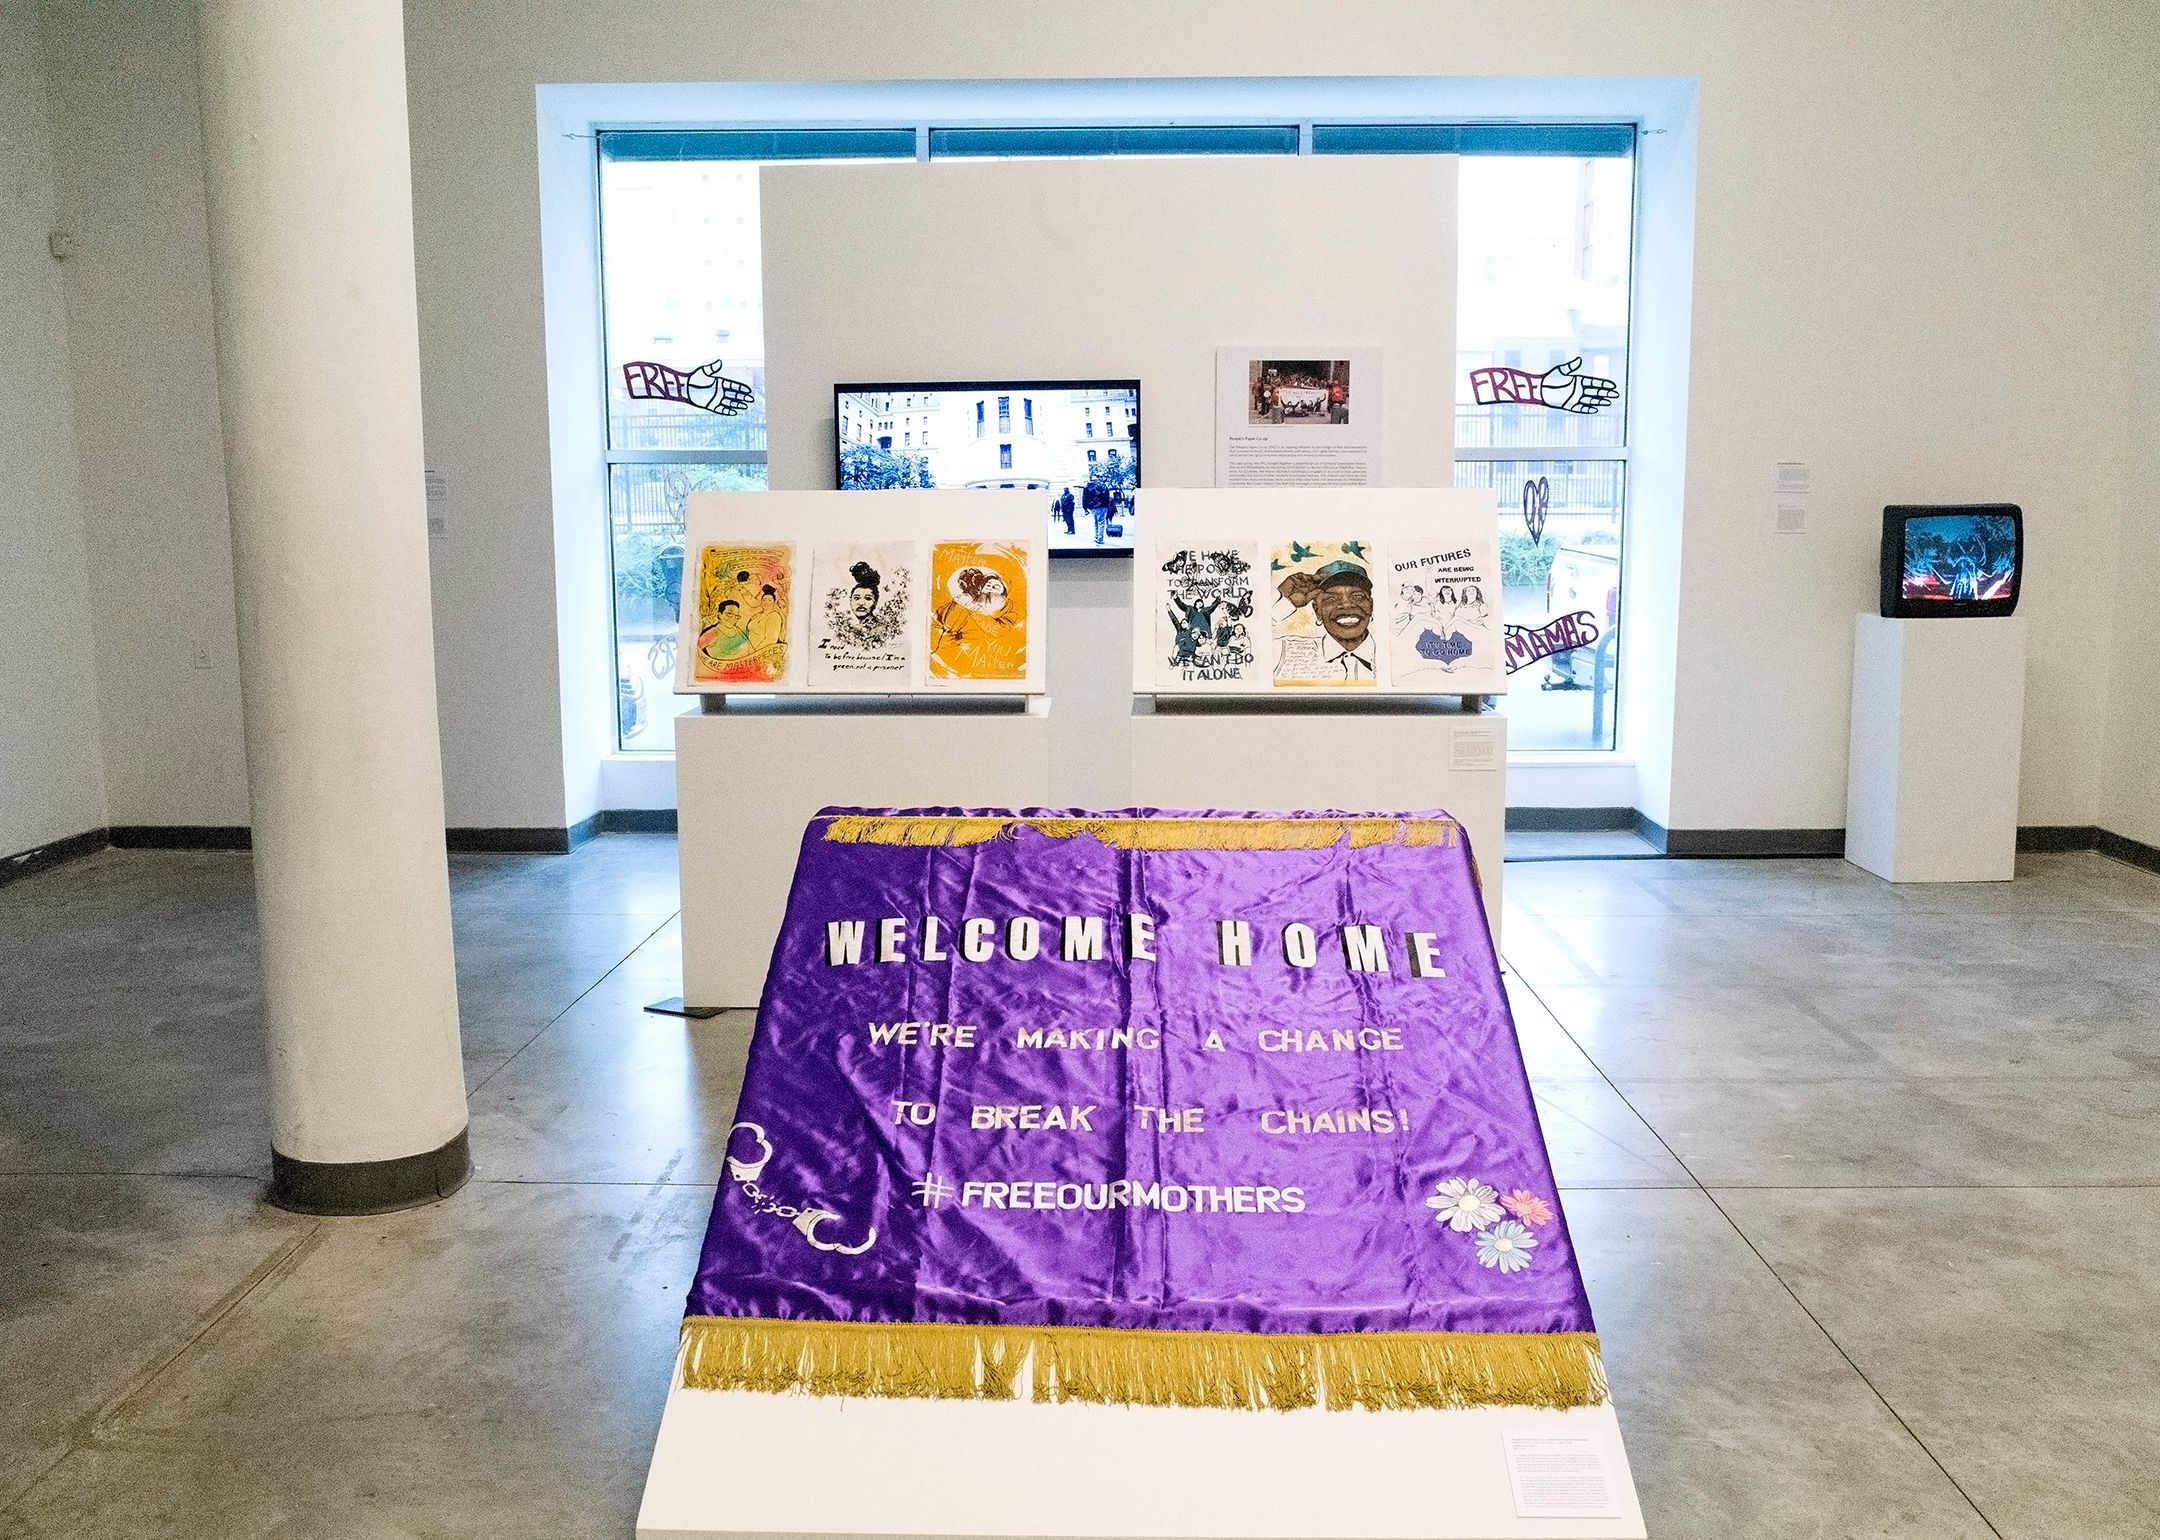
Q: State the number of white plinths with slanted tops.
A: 3